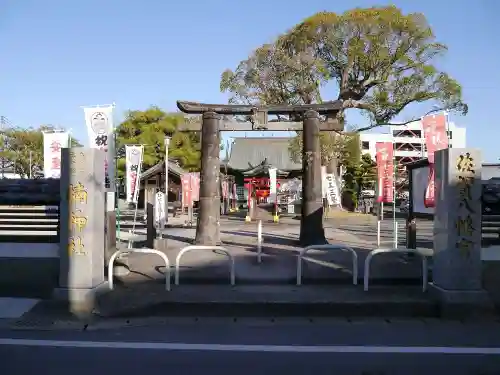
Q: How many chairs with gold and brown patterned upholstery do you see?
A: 0